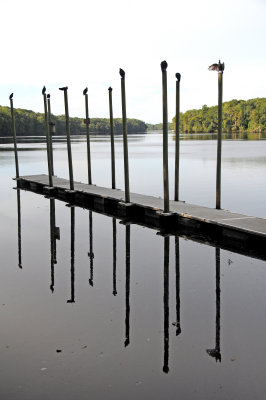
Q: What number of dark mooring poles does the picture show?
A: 10